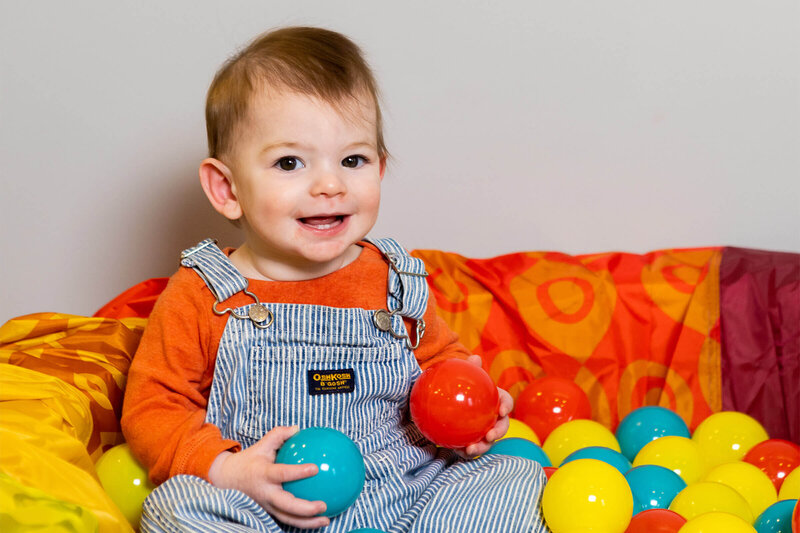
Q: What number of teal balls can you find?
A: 7